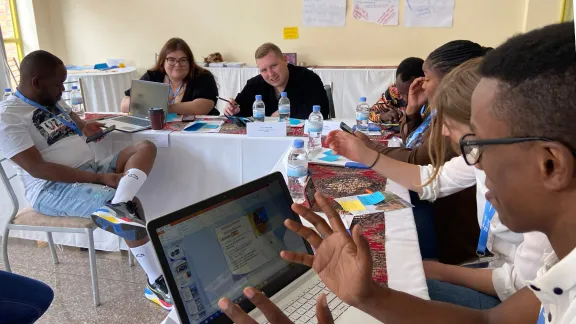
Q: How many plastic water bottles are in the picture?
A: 7